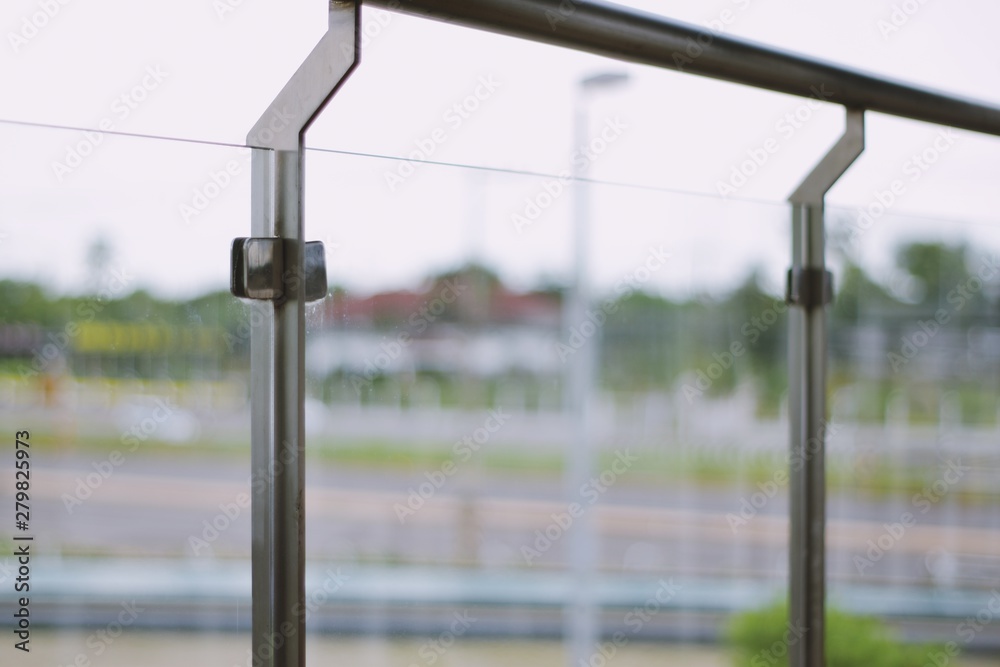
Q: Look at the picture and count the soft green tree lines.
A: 1